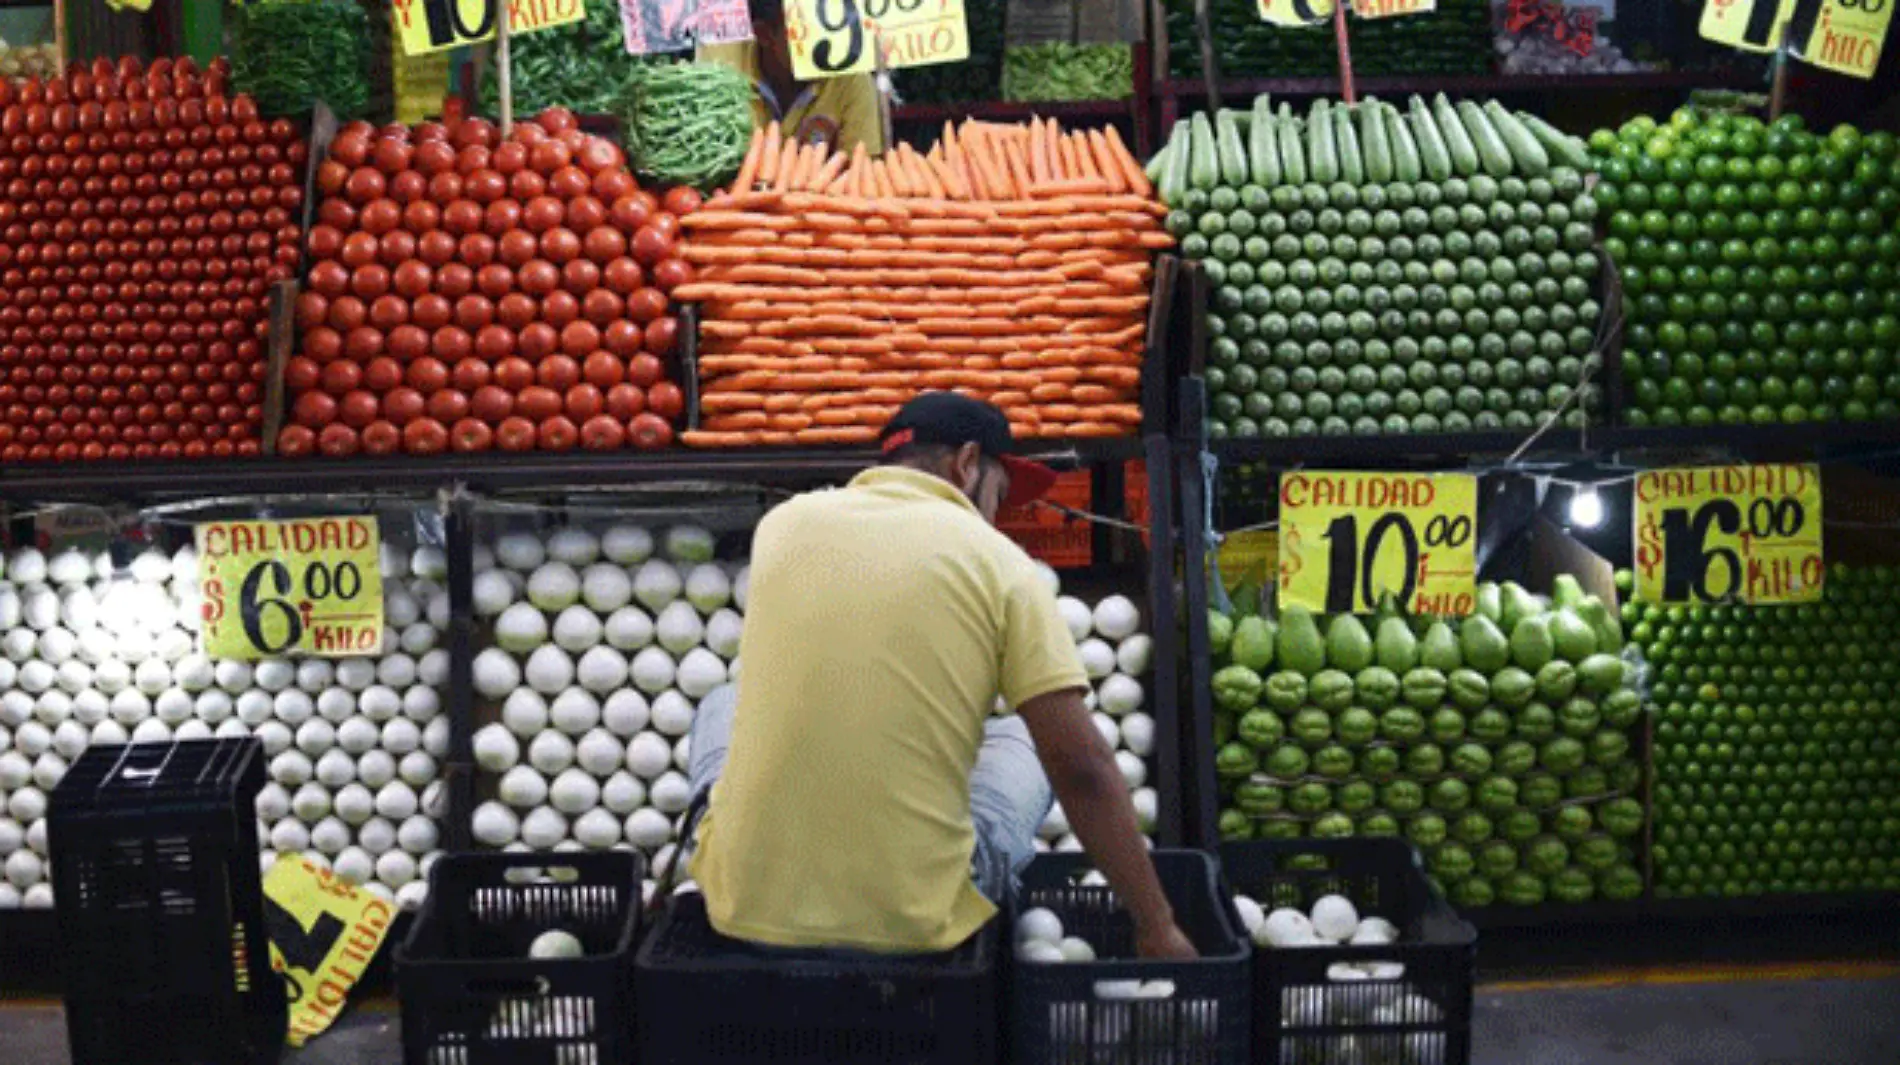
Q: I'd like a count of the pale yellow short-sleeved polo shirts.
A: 1